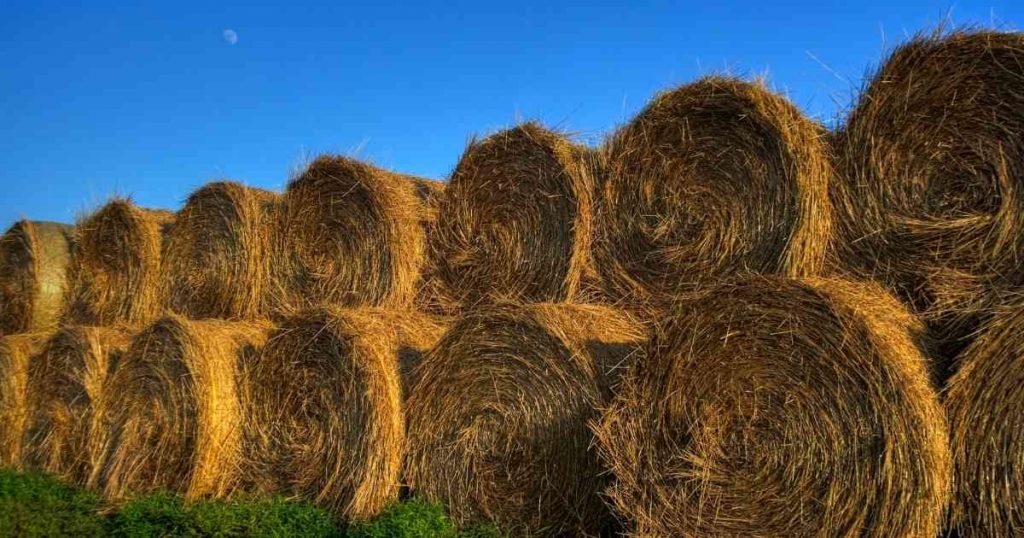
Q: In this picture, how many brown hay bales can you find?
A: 14